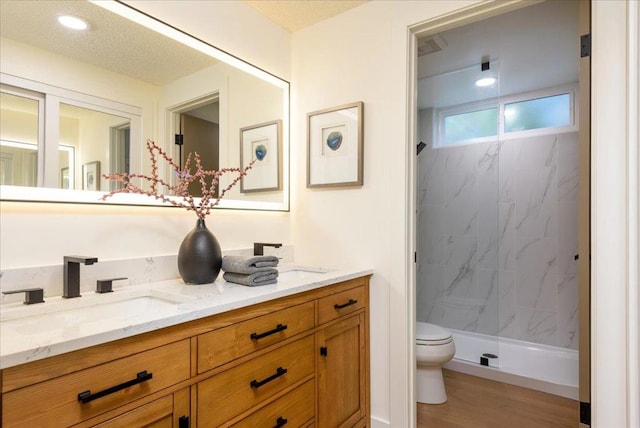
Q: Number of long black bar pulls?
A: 5